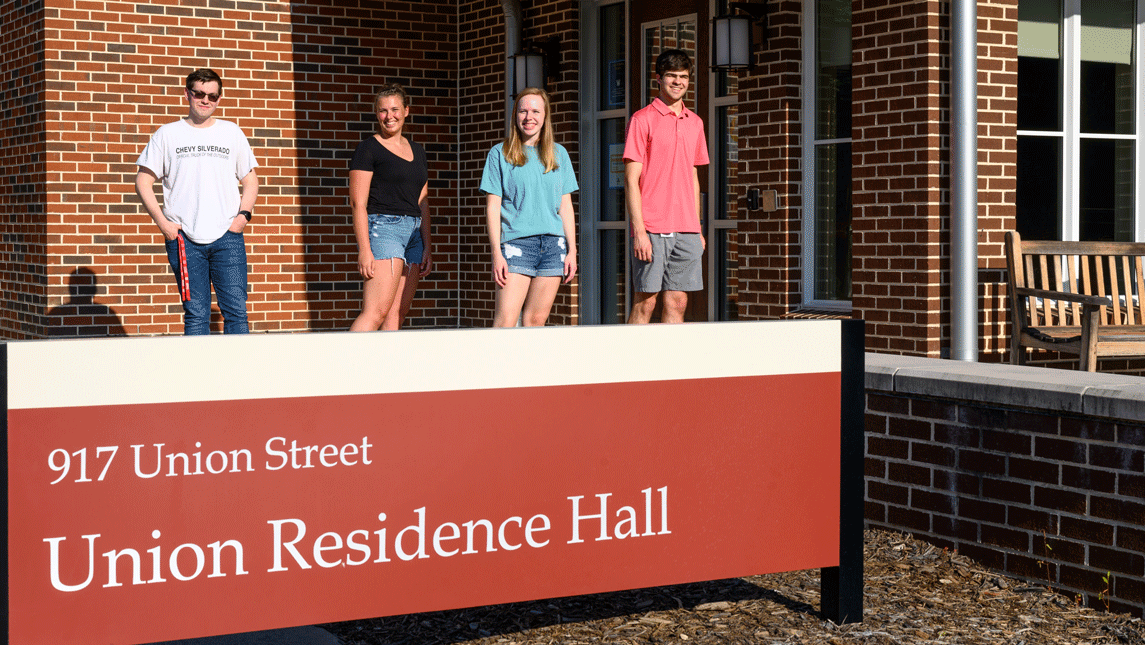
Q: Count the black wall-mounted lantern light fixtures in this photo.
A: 2